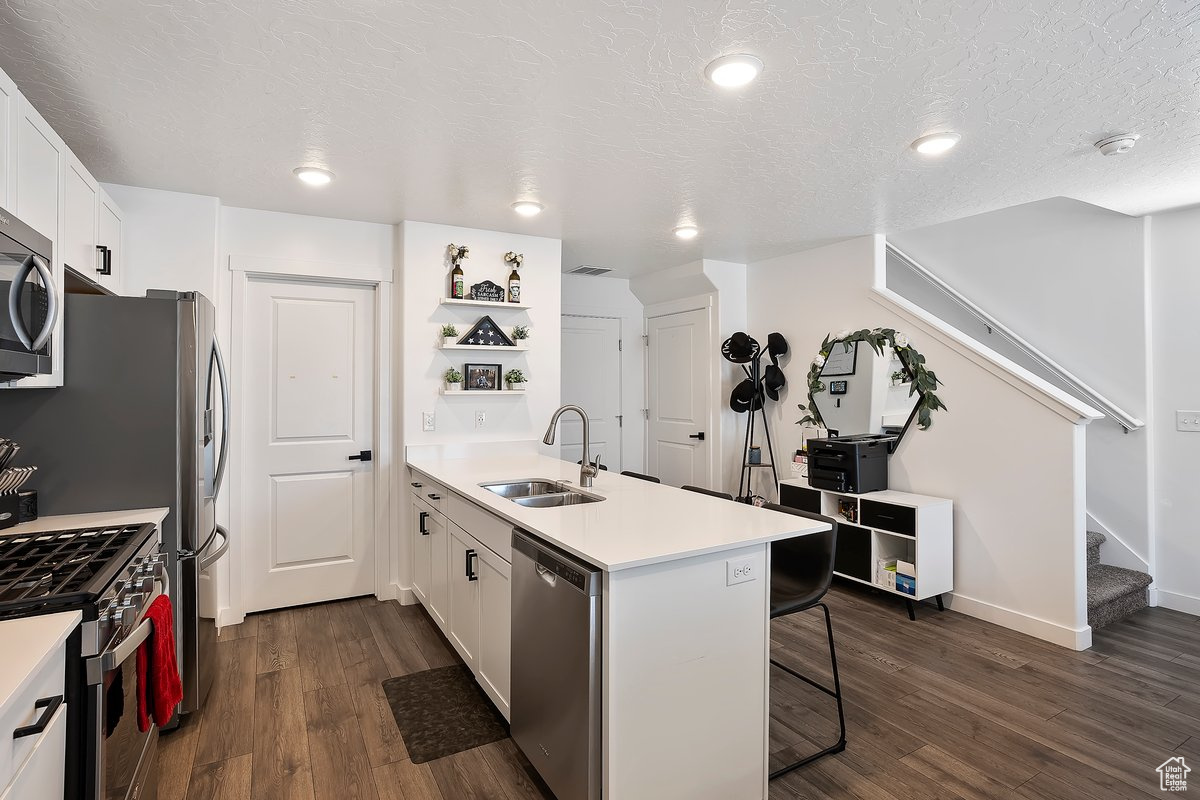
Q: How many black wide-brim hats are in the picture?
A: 1